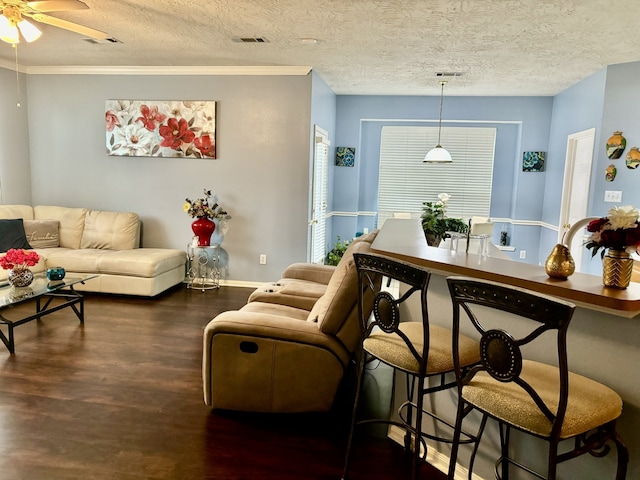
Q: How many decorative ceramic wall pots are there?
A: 3